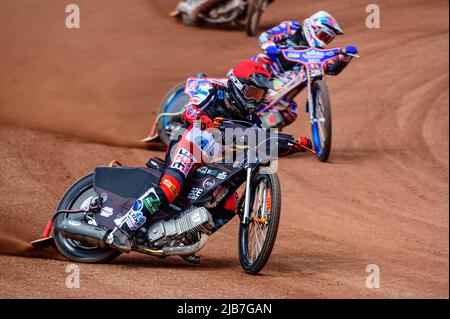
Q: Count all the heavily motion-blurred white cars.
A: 0